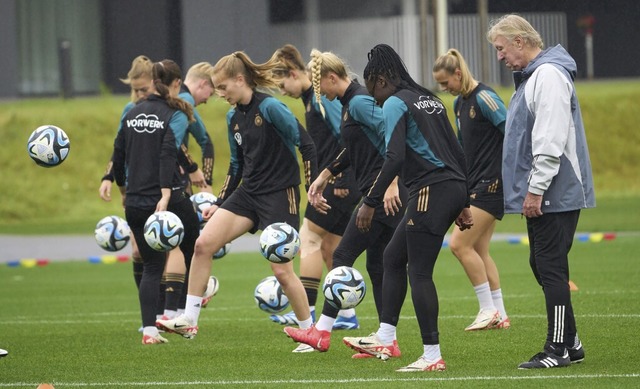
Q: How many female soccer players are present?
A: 8